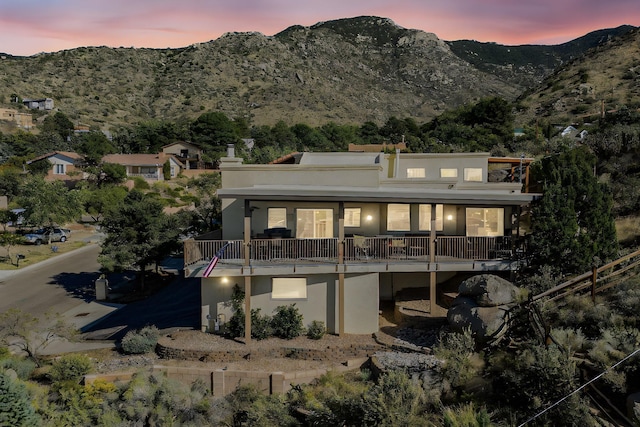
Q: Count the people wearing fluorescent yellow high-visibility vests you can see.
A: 0